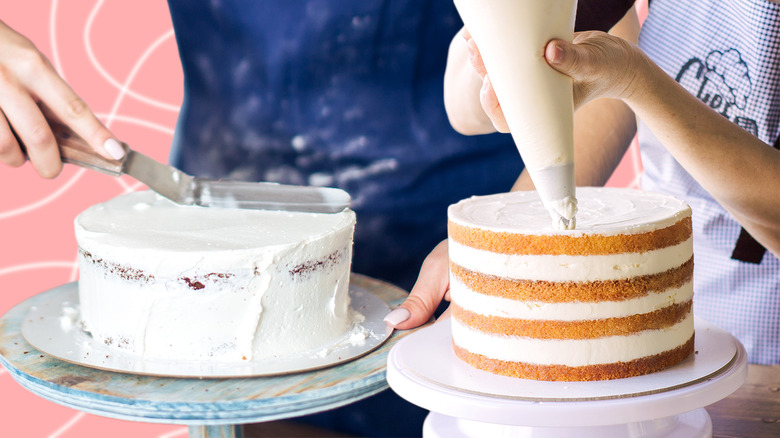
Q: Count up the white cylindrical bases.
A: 1